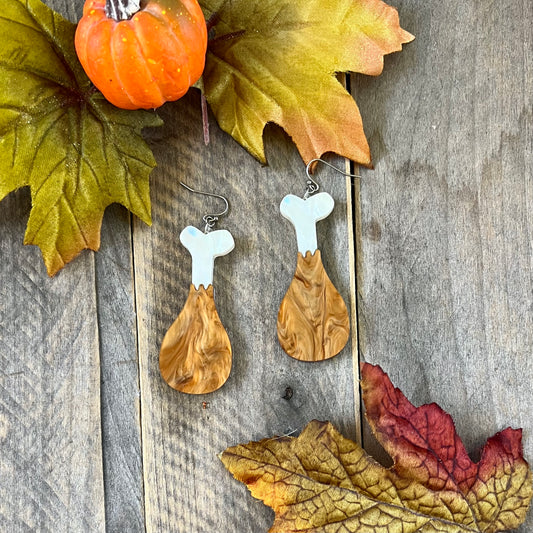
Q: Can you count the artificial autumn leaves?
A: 3